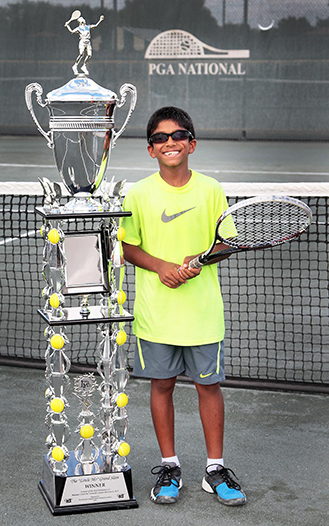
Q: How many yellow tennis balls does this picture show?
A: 11